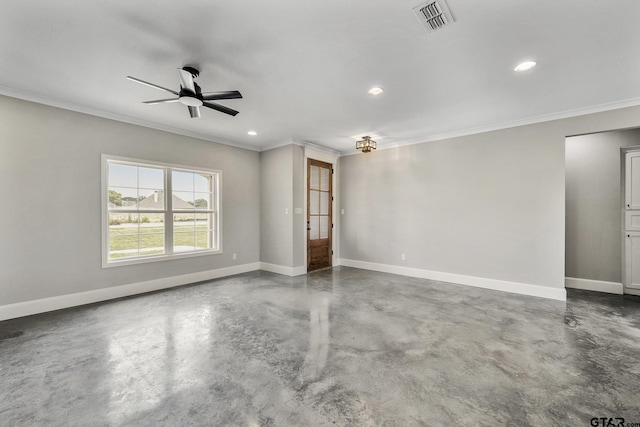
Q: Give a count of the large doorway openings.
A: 1